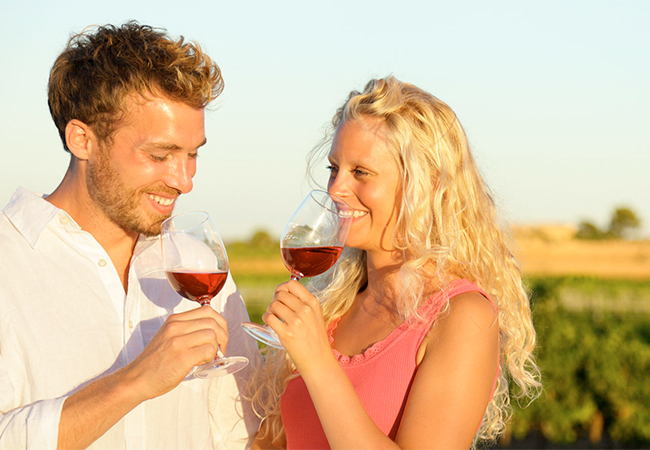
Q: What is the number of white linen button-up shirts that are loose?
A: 1